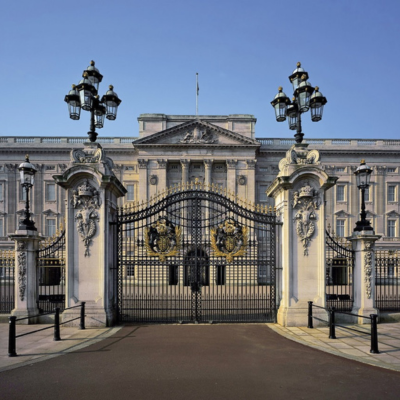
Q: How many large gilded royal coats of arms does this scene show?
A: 2